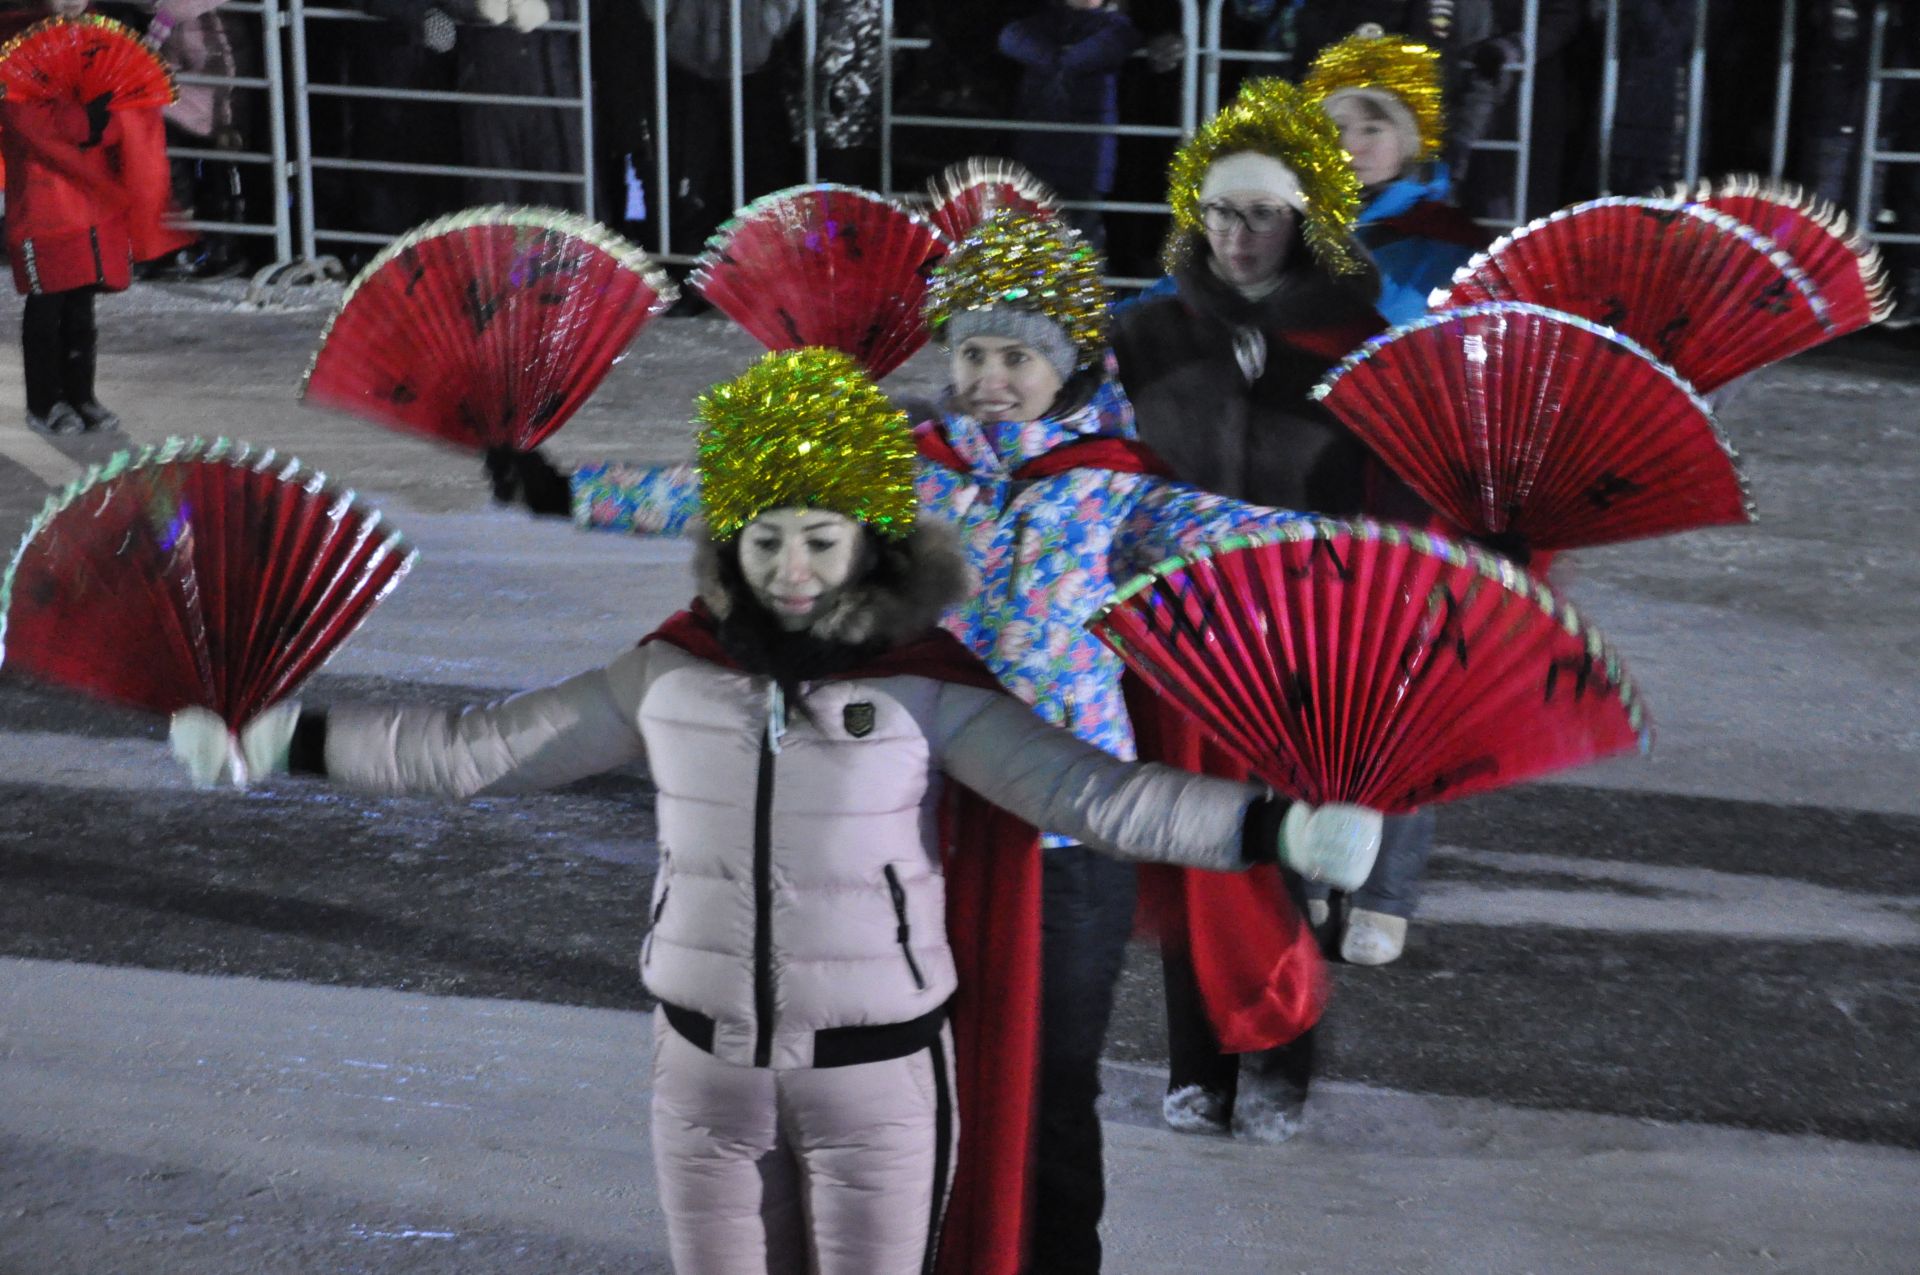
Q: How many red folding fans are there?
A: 9